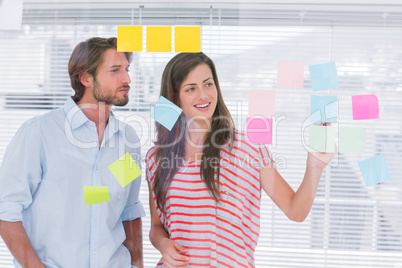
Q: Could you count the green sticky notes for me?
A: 4